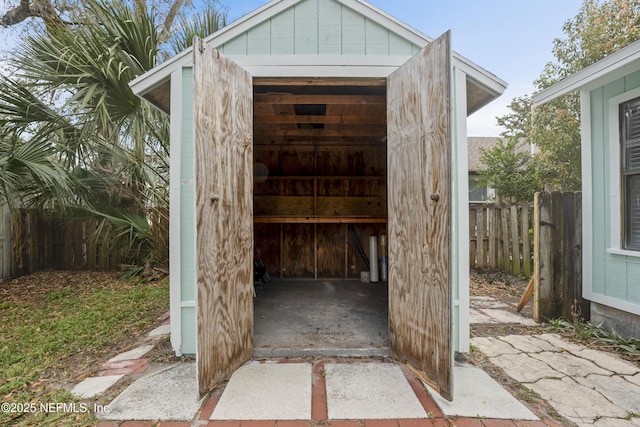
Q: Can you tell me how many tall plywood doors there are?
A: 2